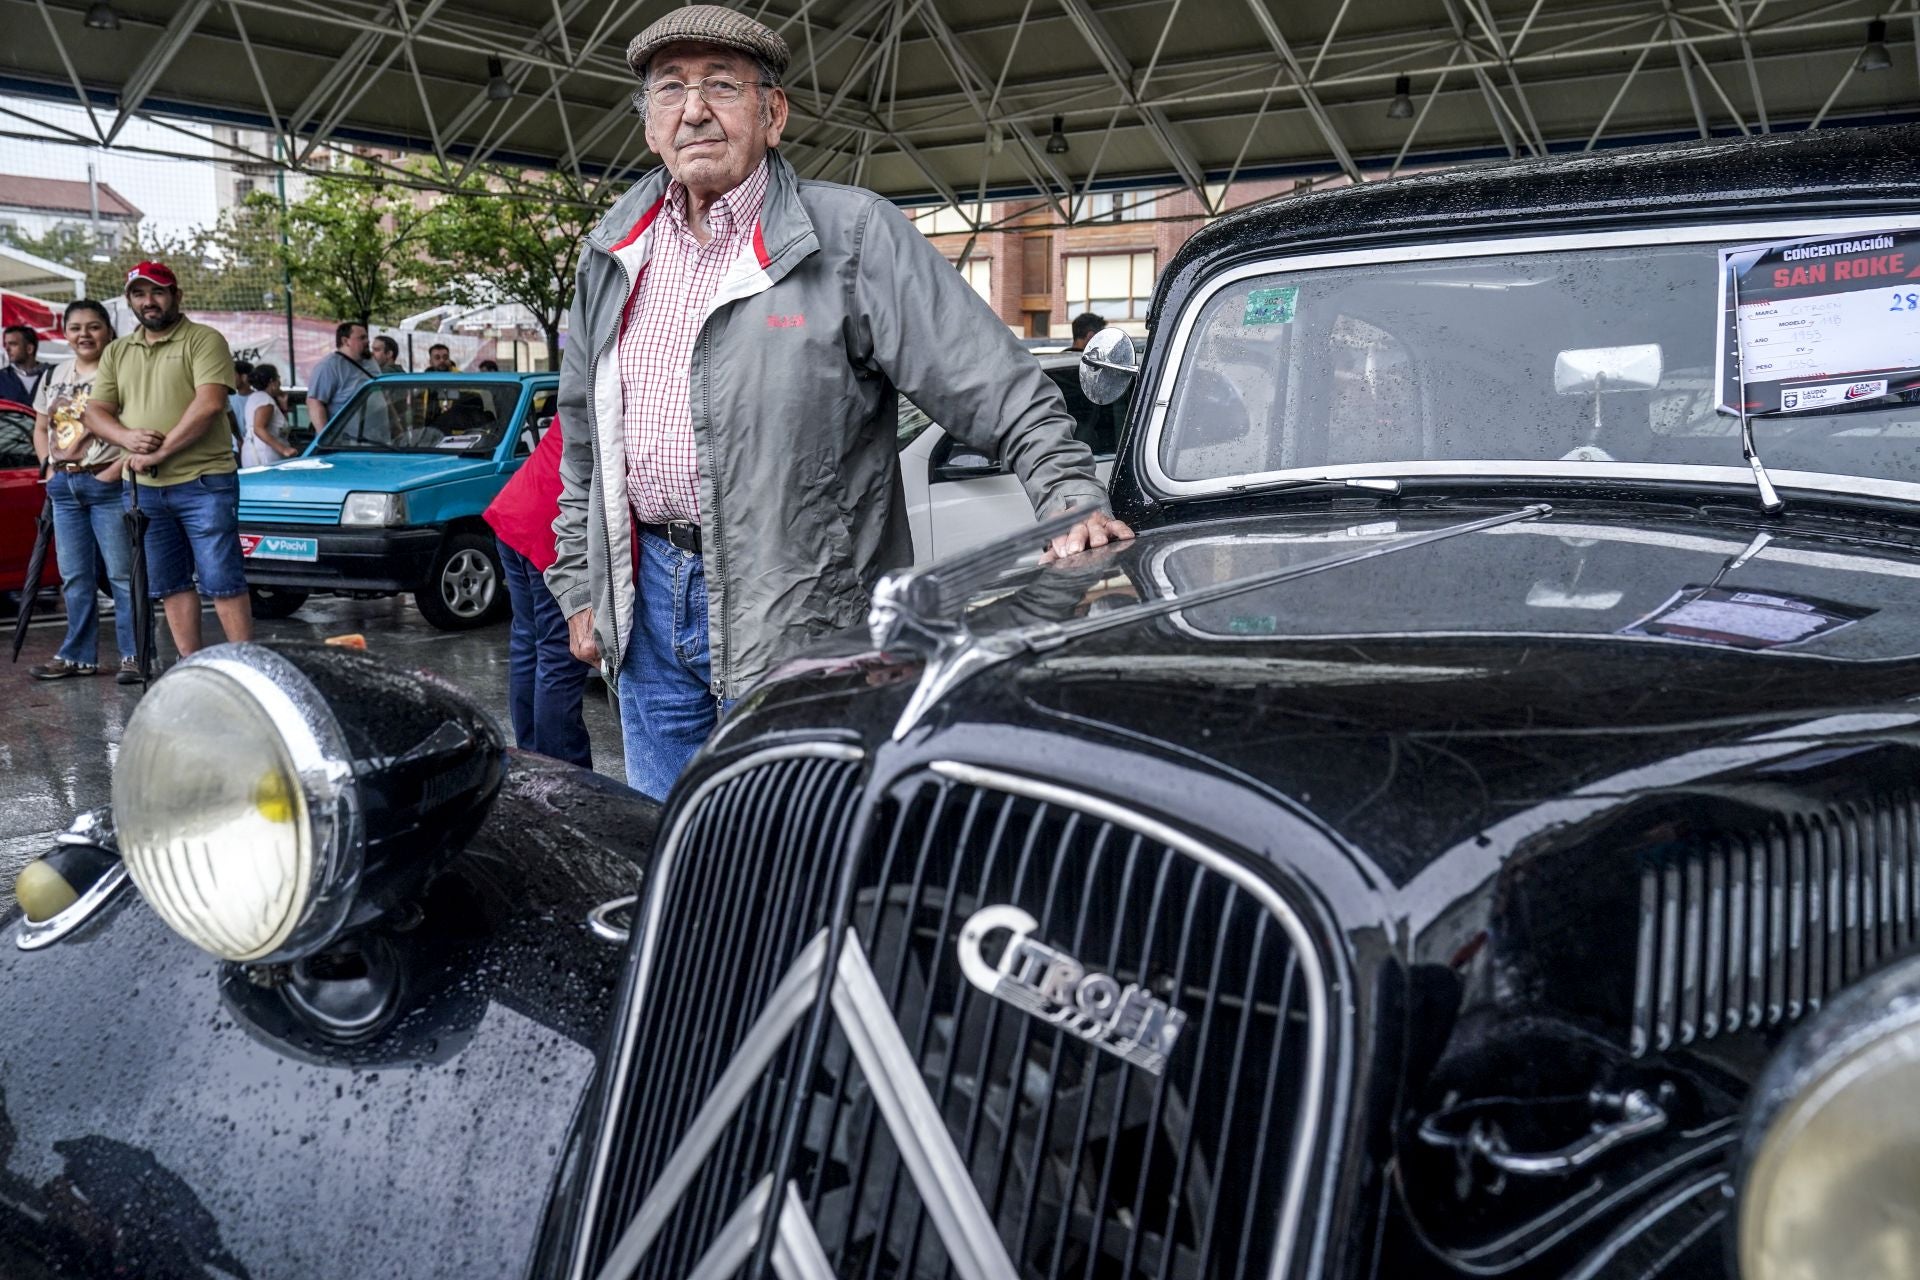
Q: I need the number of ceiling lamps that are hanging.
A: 5